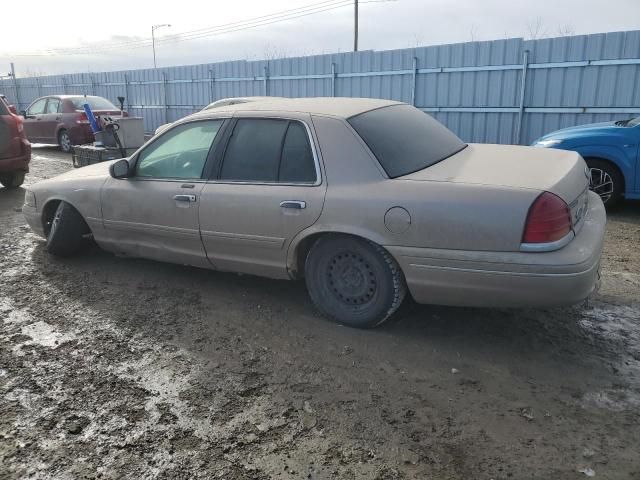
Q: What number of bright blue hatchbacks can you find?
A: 1